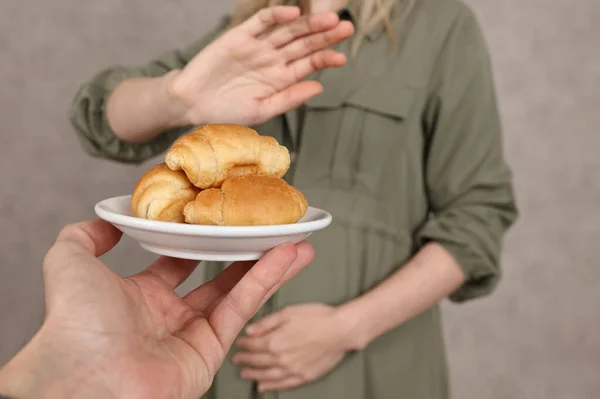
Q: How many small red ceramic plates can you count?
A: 0